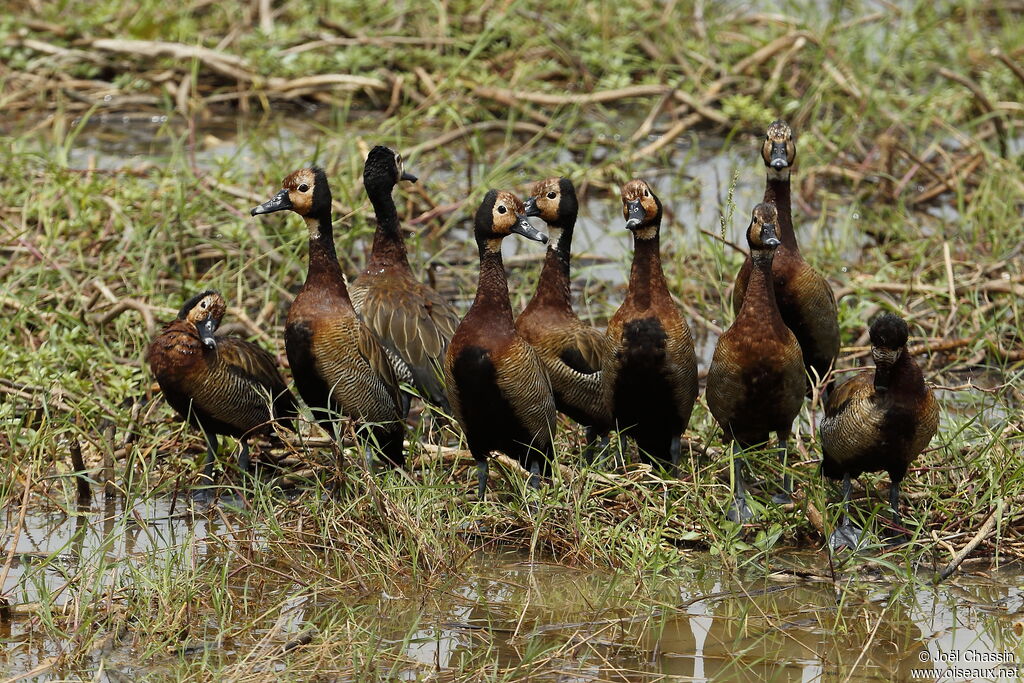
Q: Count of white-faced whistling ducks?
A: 9